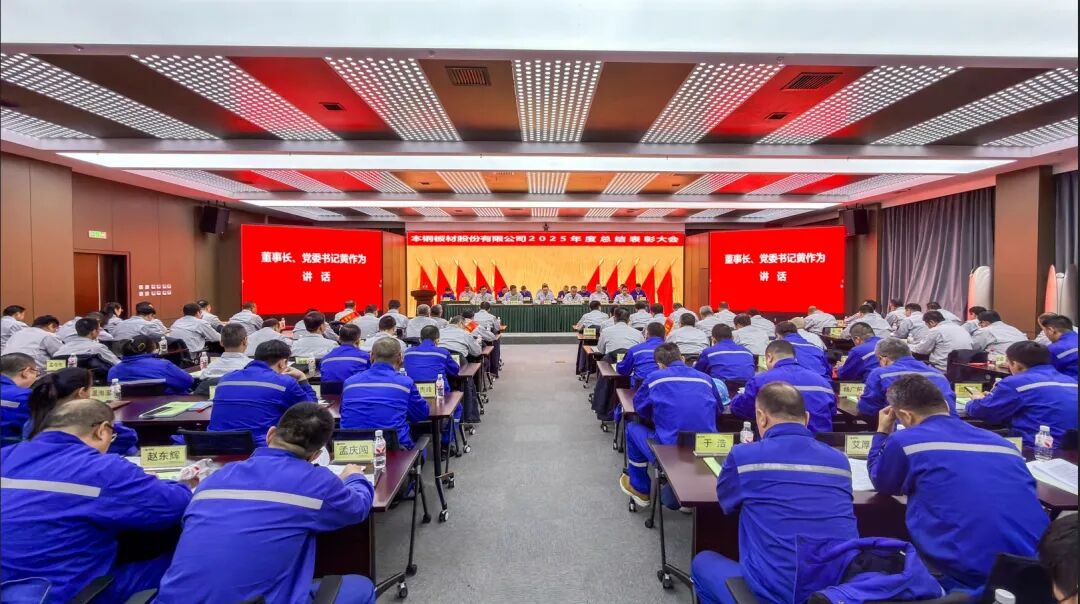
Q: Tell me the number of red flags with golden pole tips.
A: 10